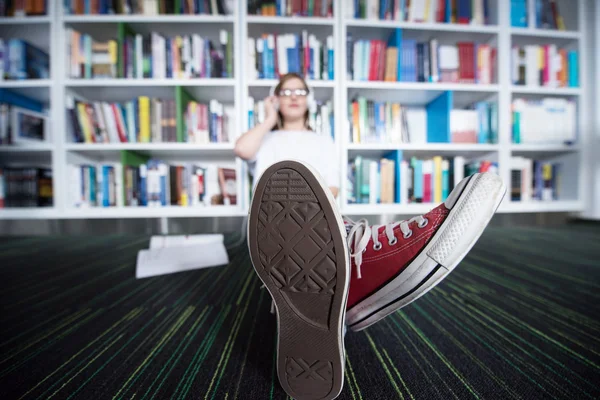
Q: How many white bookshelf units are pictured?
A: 5